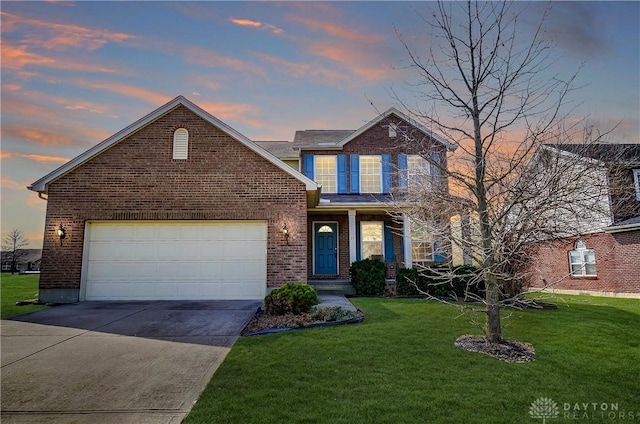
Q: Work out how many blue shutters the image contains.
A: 10